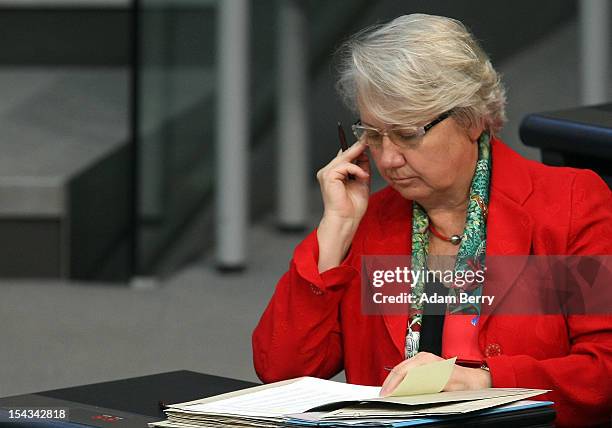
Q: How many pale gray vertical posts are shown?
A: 3